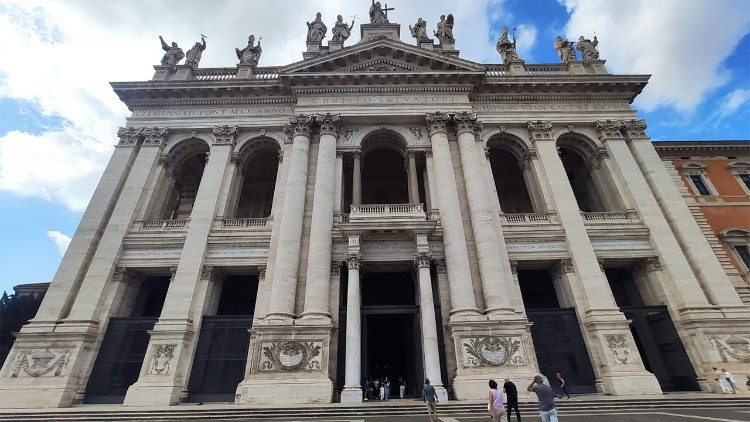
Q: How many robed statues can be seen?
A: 11